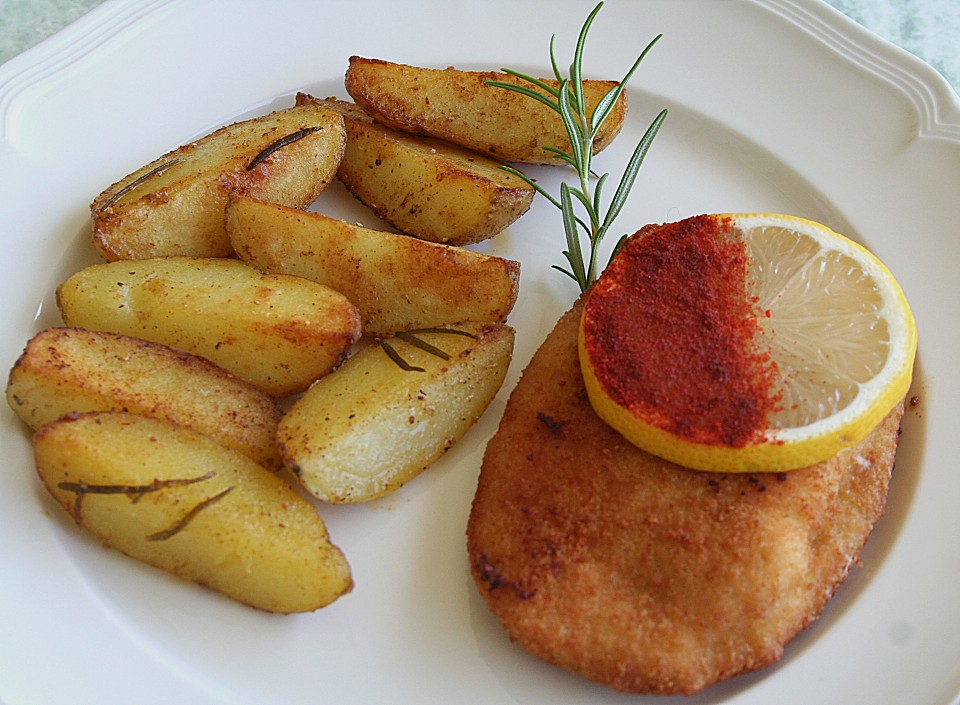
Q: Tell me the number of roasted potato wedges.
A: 8